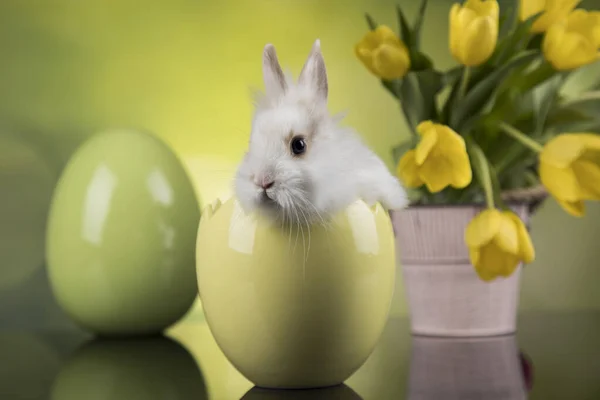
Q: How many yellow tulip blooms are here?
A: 7